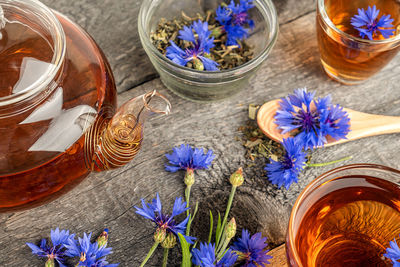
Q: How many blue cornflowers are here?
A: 13